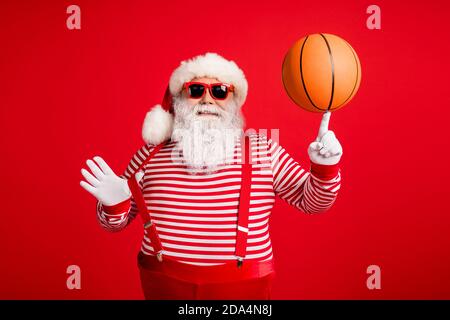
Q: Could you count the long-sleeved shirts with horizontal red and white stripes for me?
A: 1